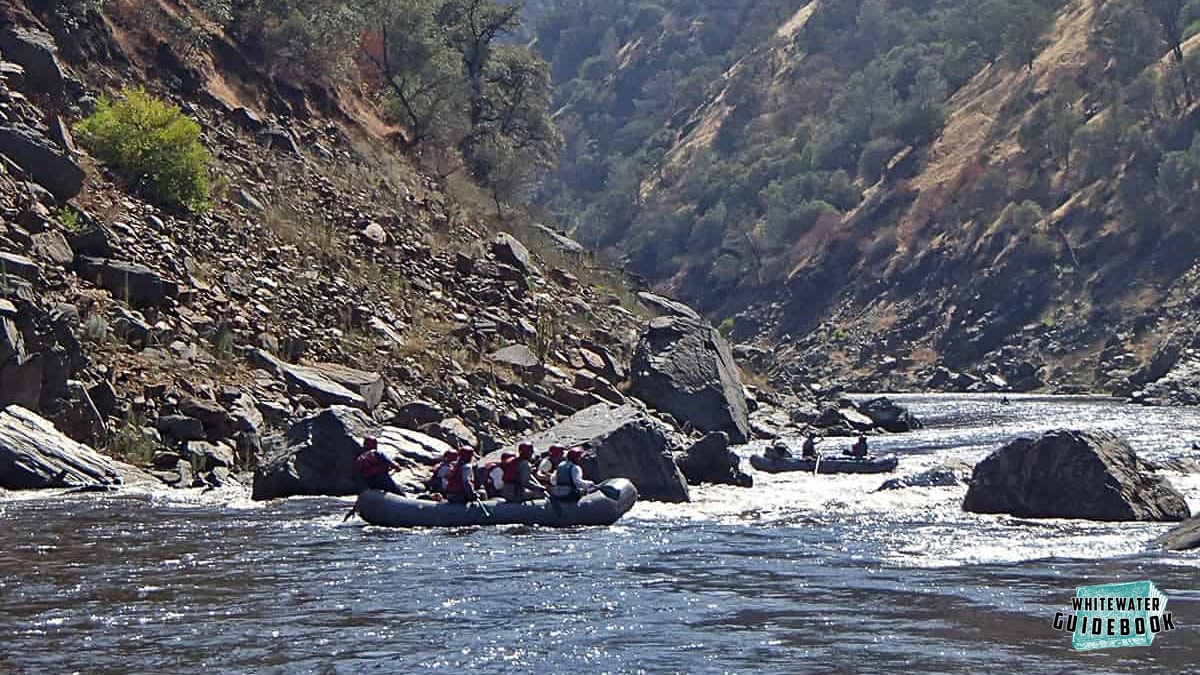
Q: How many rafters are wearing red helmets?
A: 7